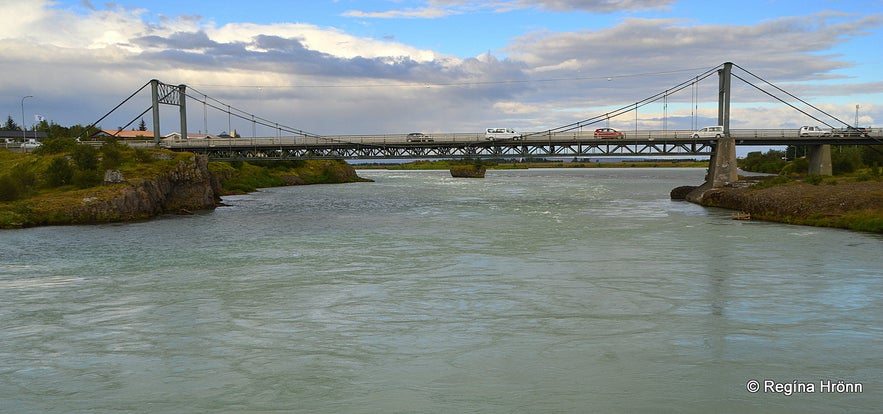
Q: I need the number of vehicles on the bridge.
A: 6